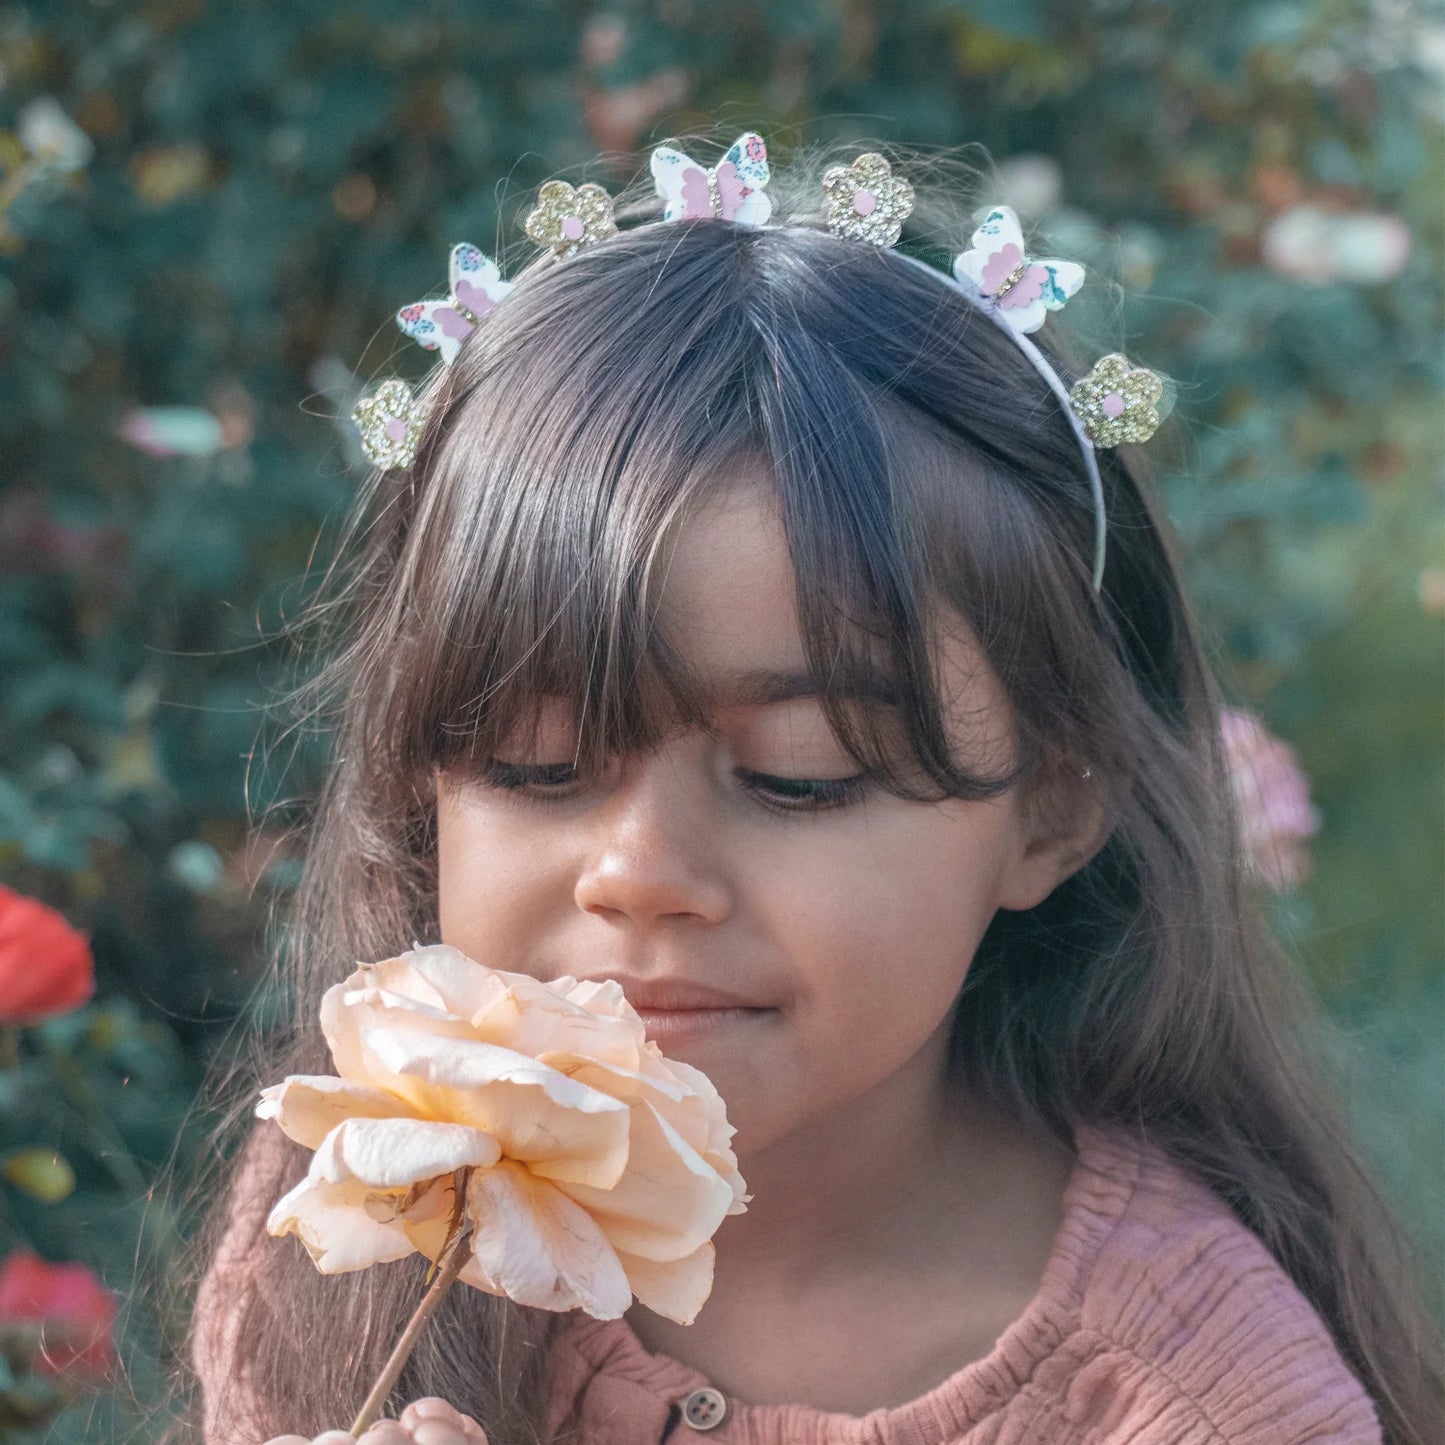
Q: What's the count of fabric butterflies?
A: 3